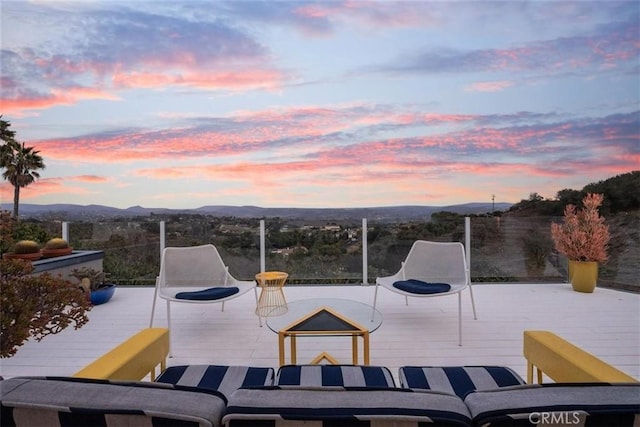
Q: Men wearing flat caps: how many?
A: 0